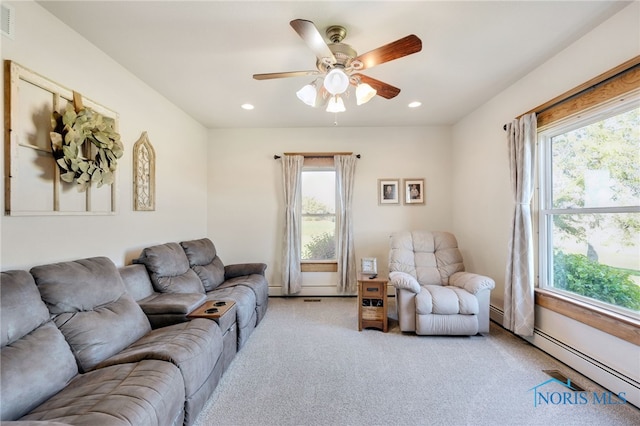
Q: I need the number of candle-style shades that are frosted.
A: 4